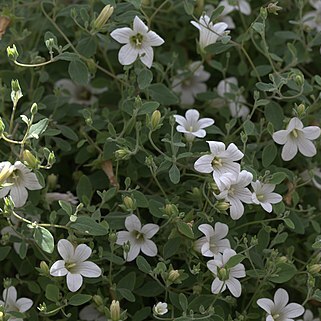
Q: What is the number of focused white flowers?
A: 14